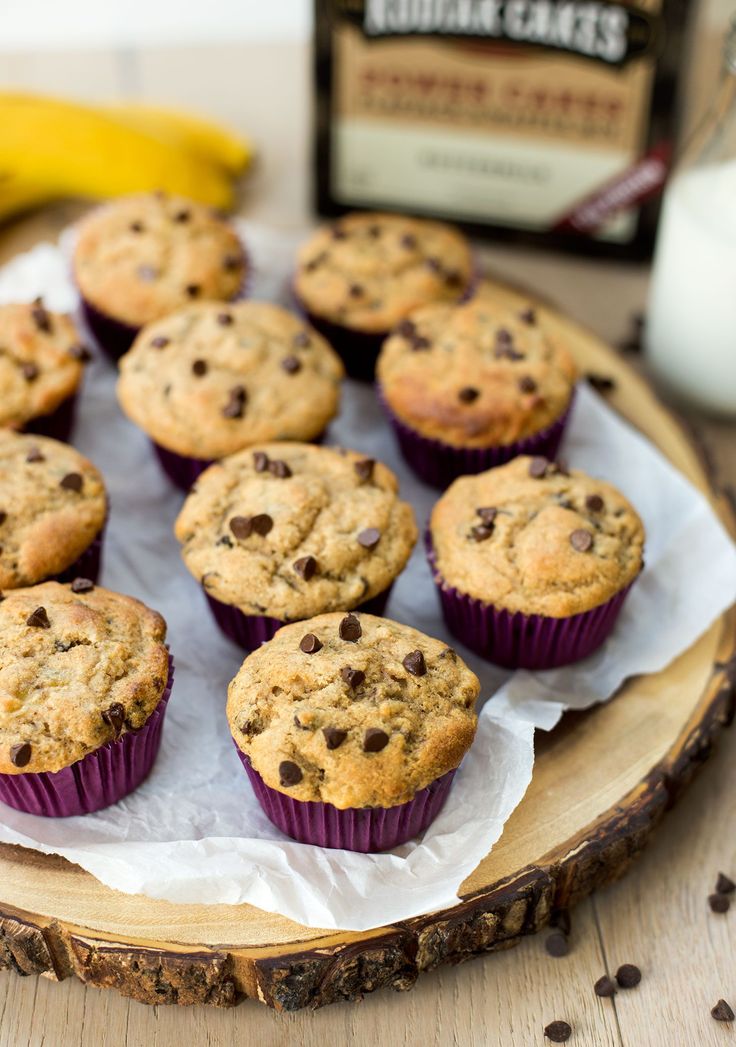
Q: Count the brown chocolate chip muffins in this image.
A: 10